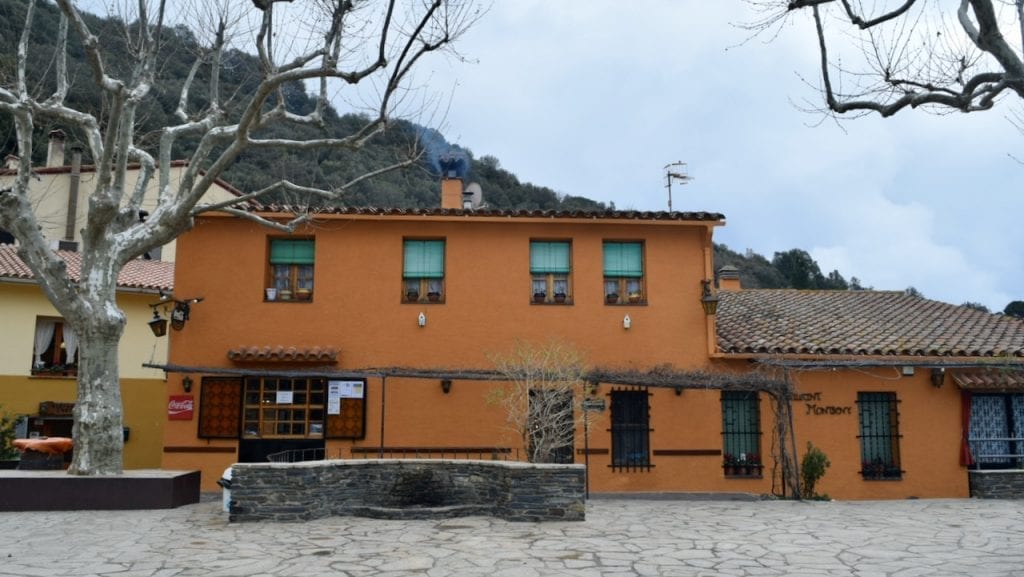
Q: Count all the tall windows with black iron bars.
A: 3